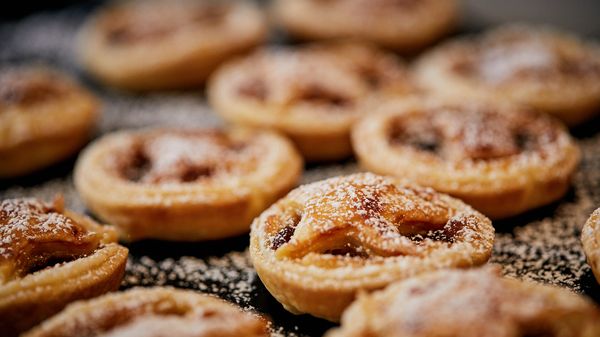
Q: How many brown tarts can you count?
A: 12